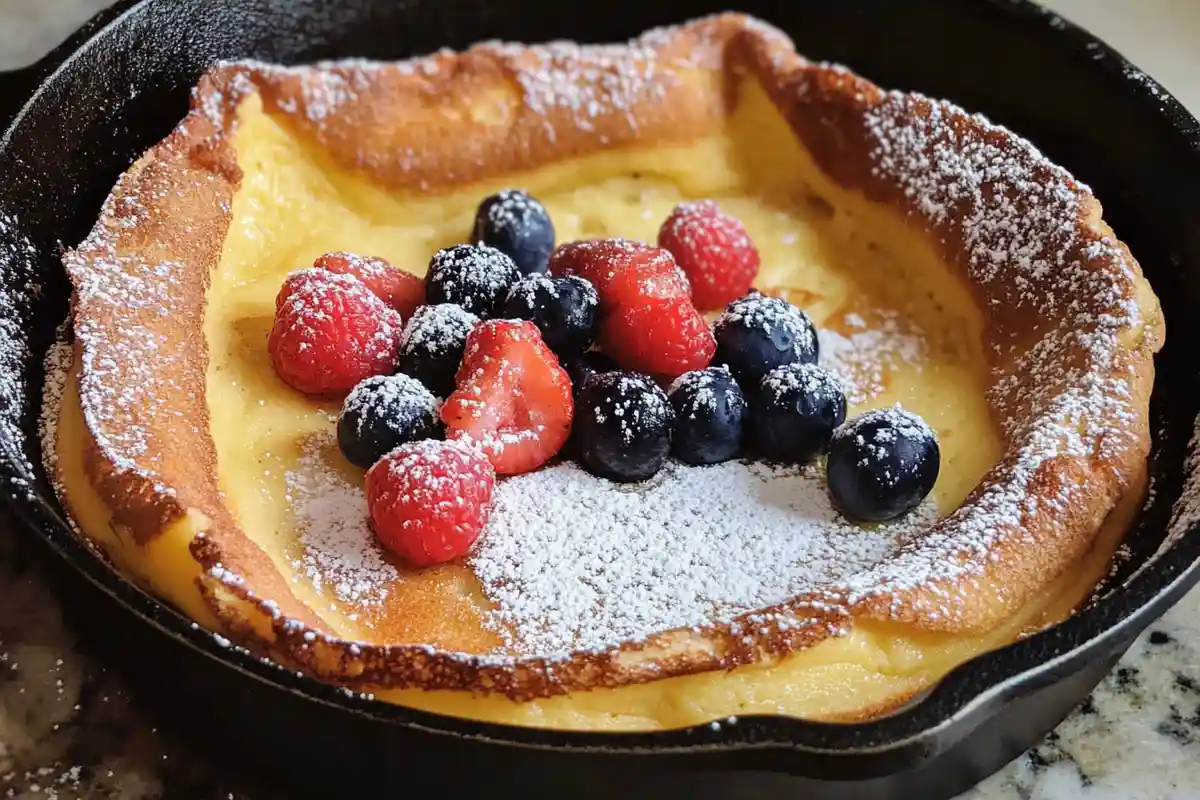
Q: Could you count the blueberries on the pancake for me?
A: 11